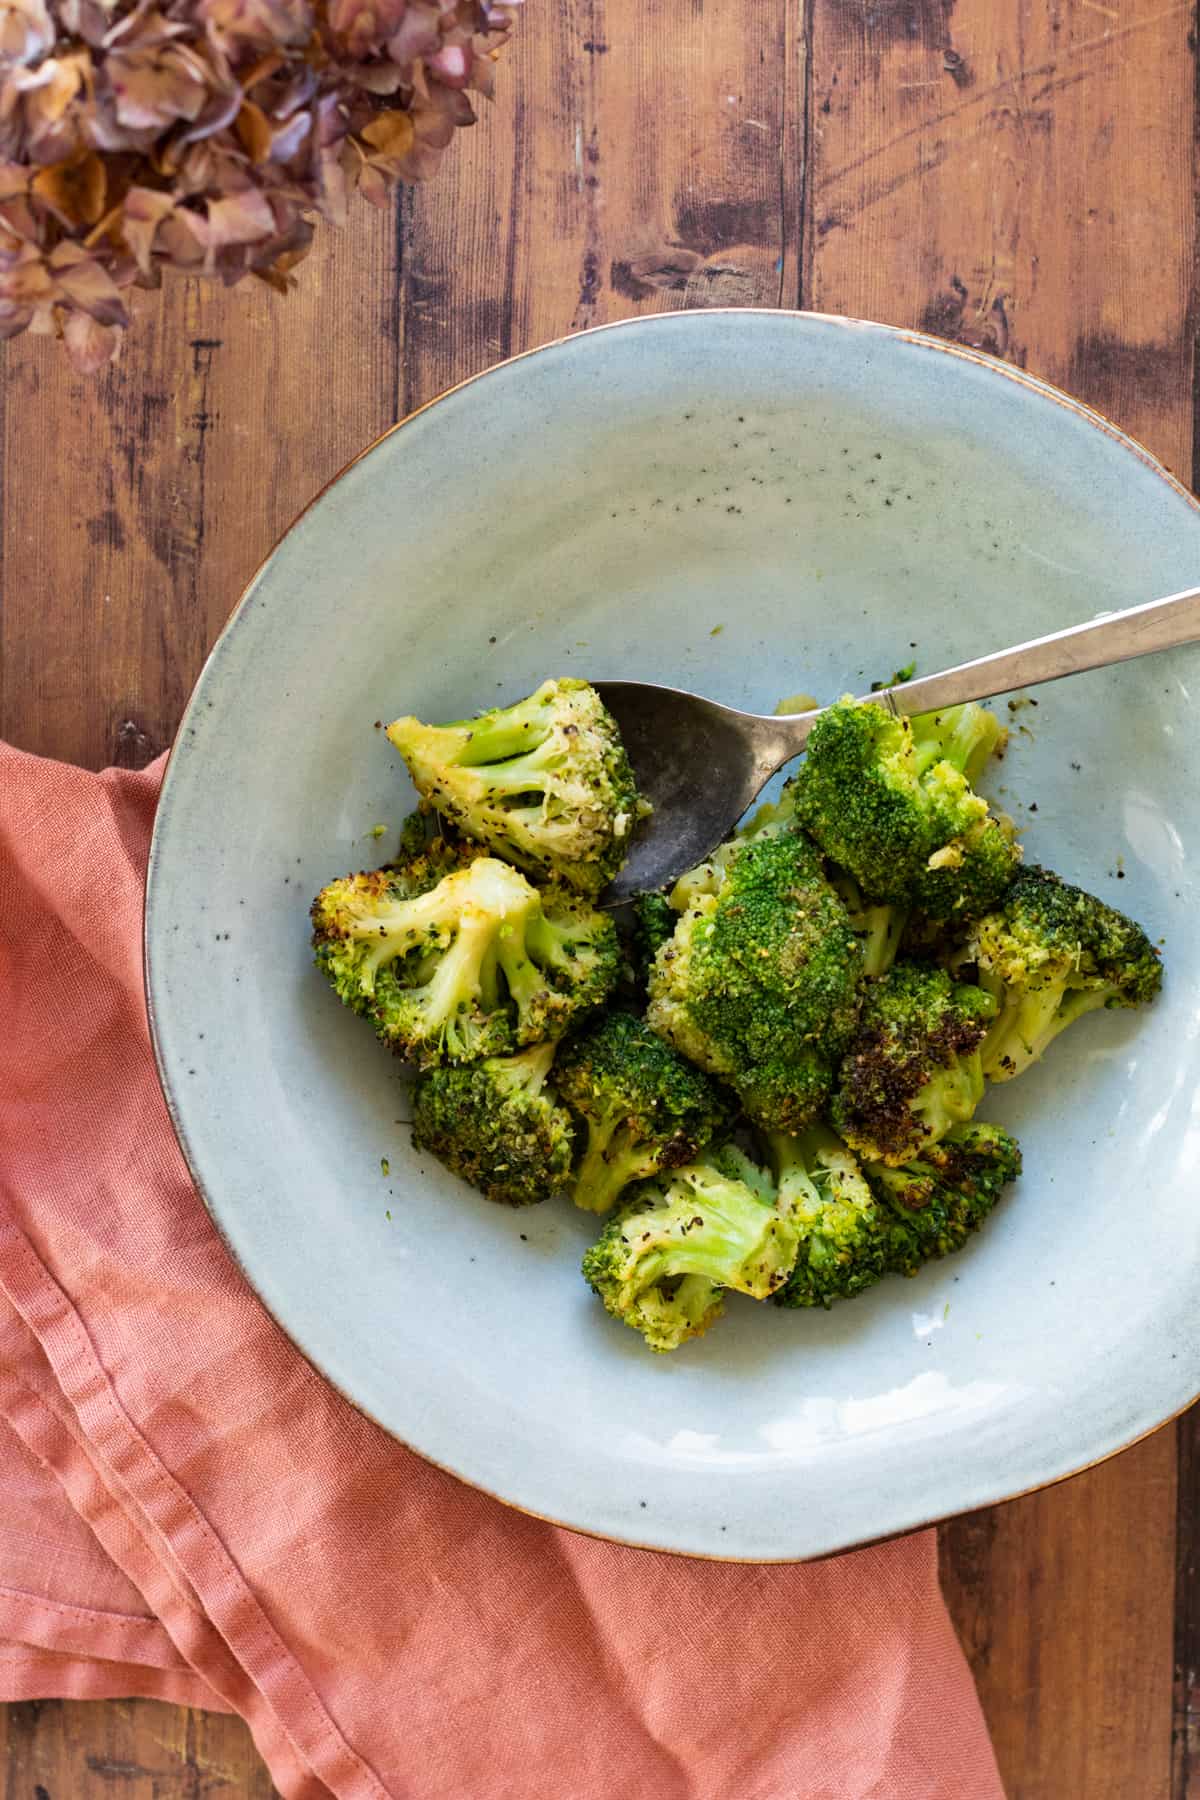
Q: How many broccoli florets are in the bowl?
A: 11